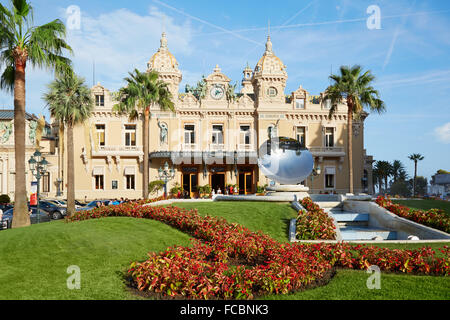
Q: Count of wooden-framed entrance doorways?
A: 3